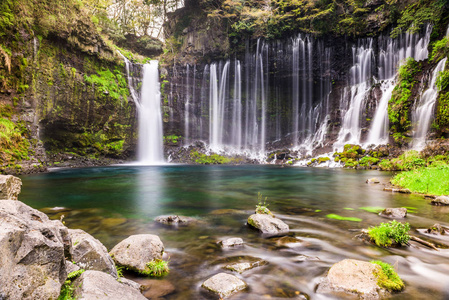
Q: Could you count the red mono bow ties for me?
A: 0